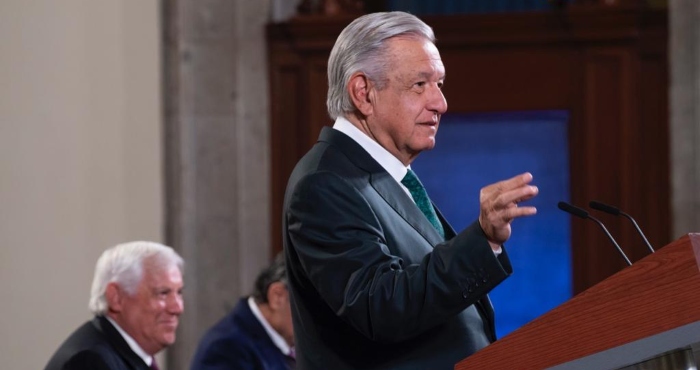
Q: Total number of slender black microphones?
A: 2